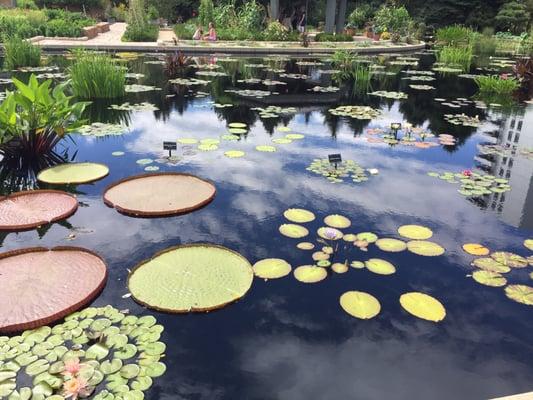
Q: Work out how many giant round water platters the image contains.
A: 5